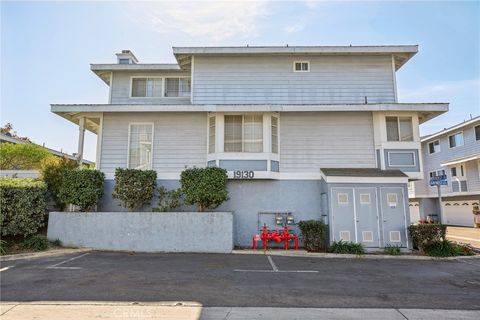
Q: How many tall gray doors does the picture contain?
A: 3